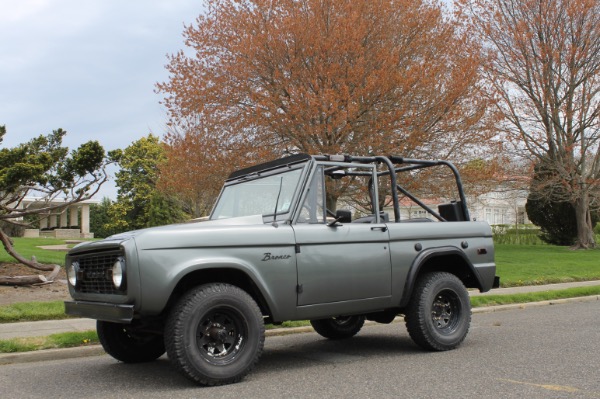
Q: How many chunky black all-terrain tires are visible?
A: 4